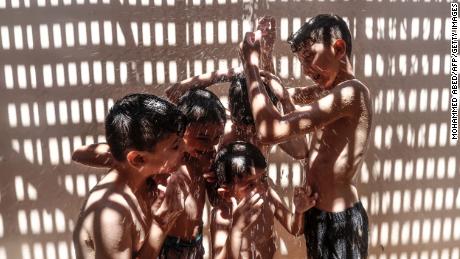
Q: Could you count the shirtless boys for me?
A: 5